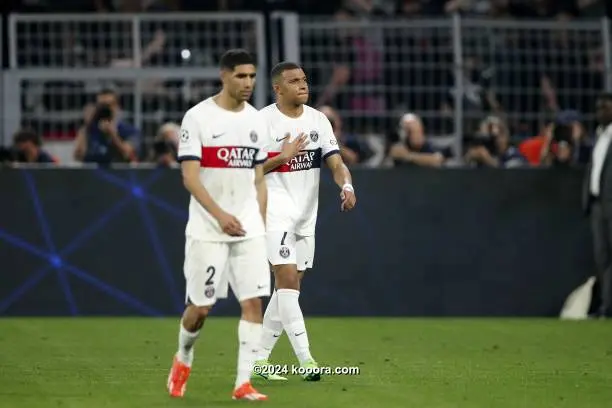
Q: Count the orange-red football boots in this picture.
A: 2